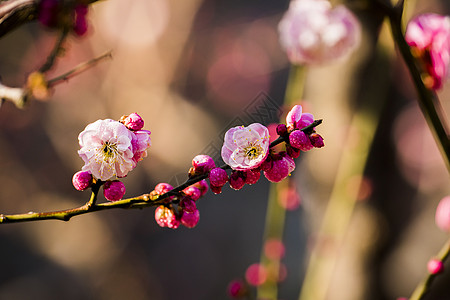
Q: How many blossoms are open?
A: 2